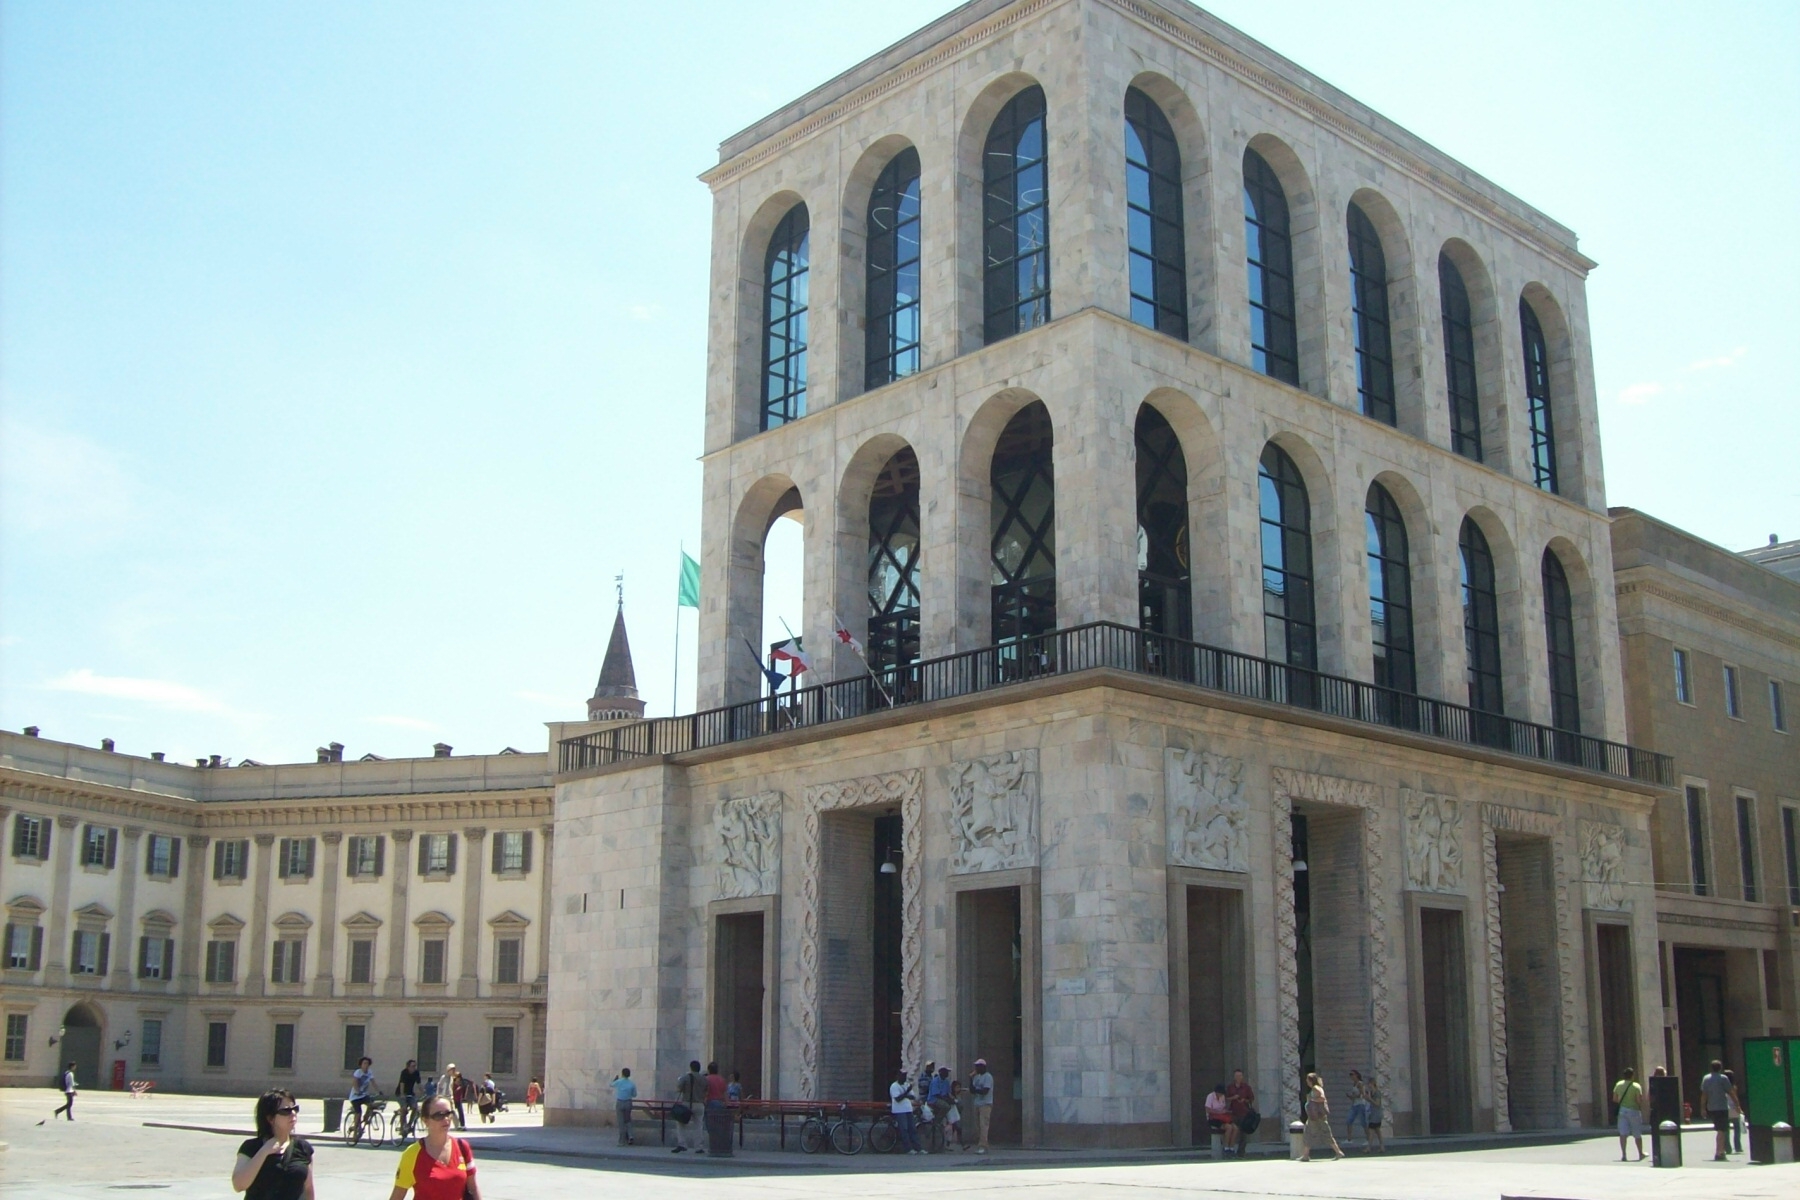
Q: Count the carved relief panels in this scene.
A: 5